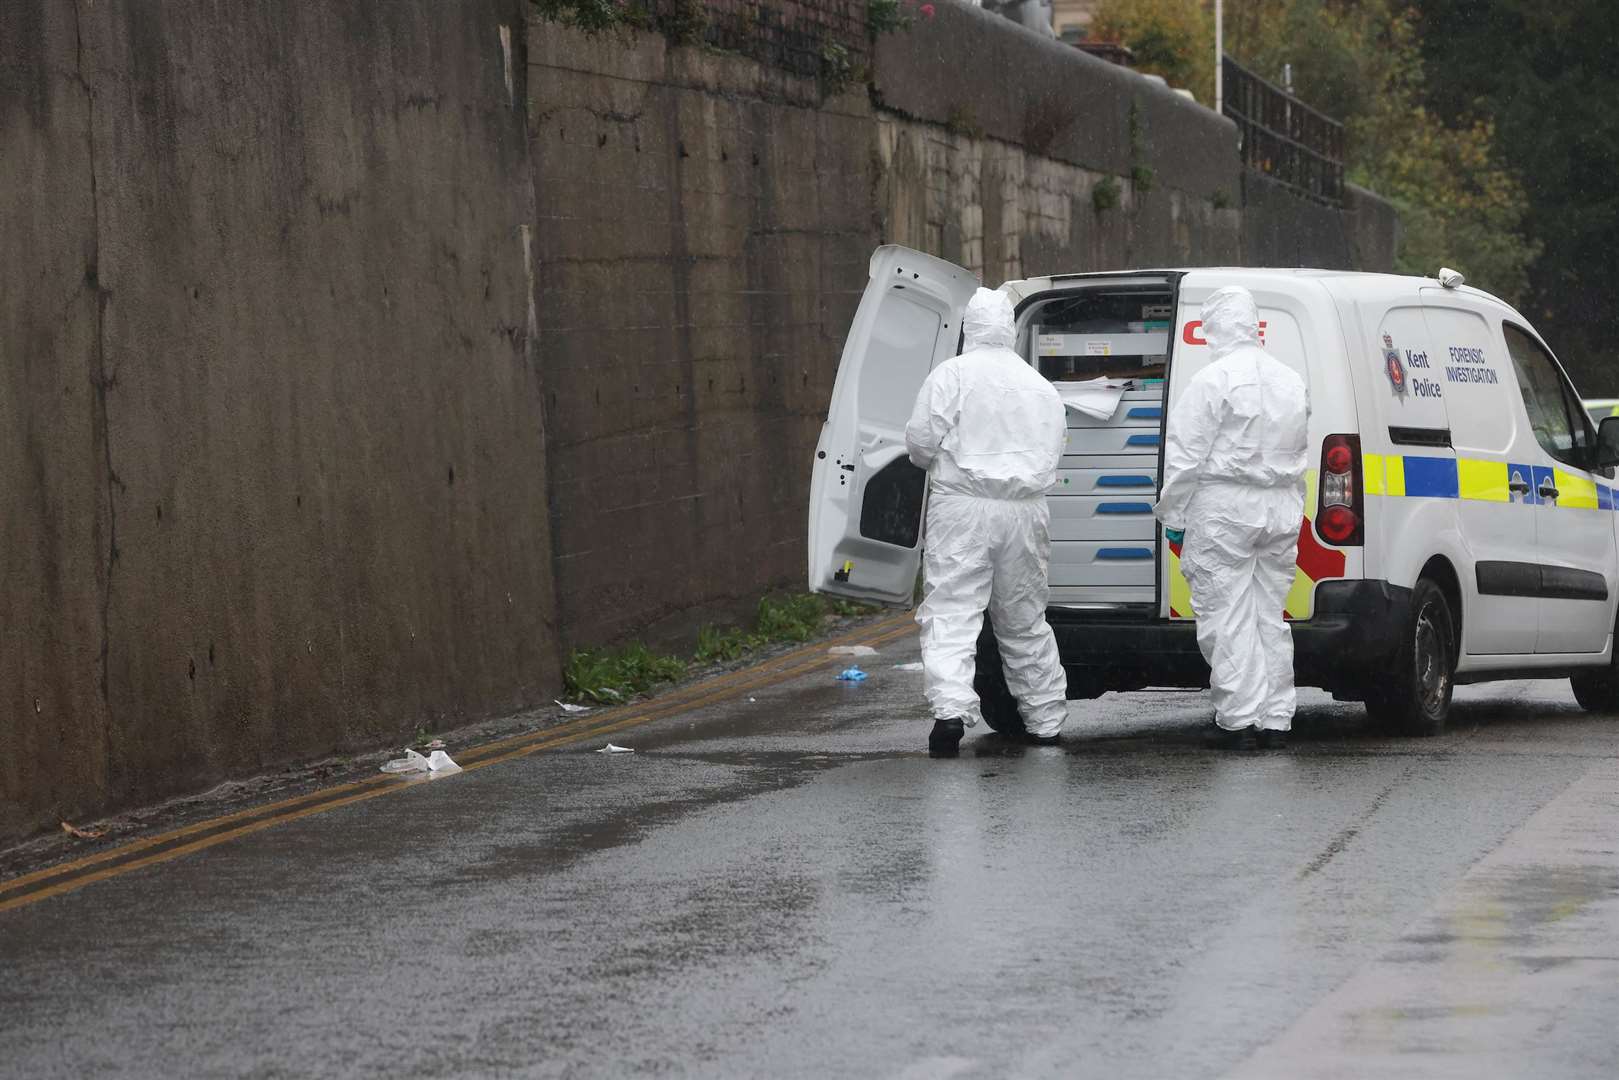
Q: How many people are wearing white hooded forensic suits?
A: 2